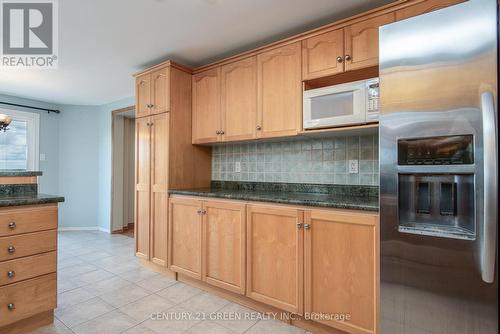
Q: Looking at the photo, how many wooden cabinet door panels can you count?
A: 13